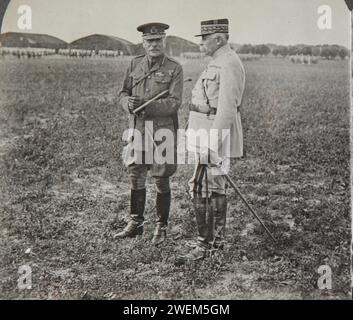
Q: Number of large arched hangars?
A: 3